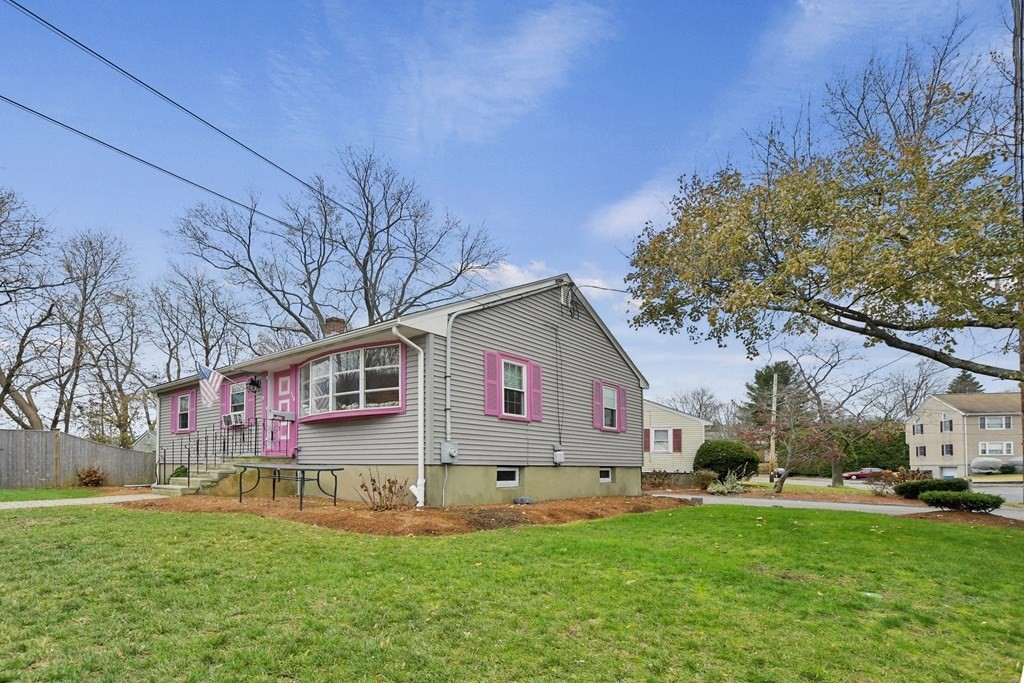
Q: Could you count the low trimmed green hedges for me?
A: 2